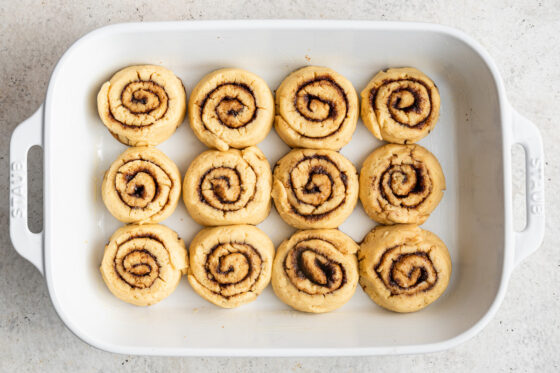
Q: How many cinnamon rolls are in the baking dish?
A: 12